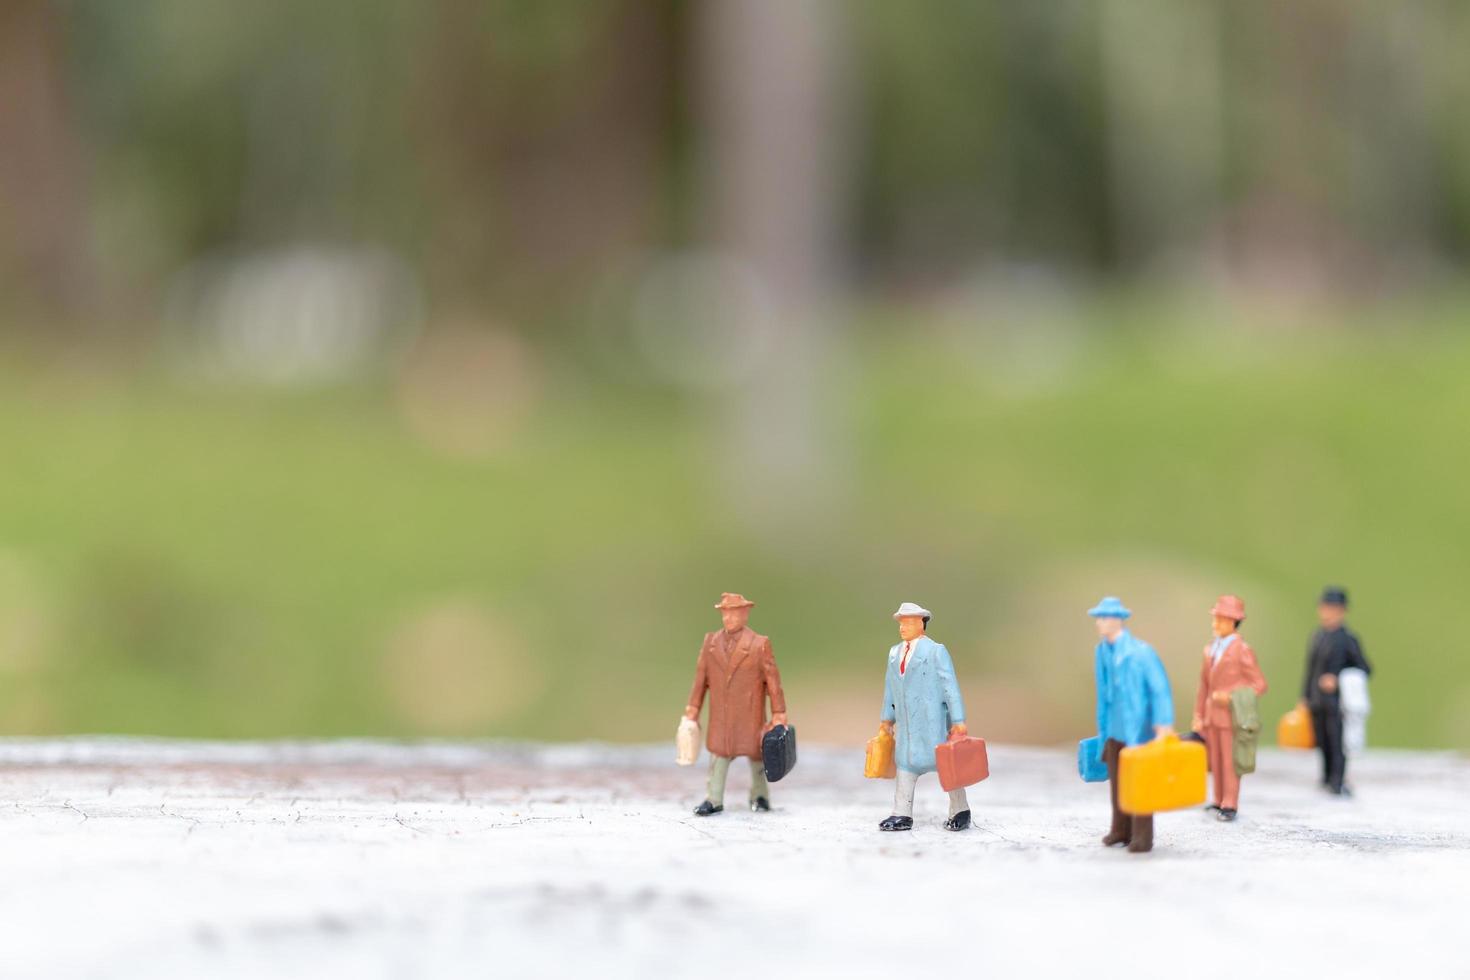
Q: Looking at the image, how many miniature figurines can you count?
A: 5